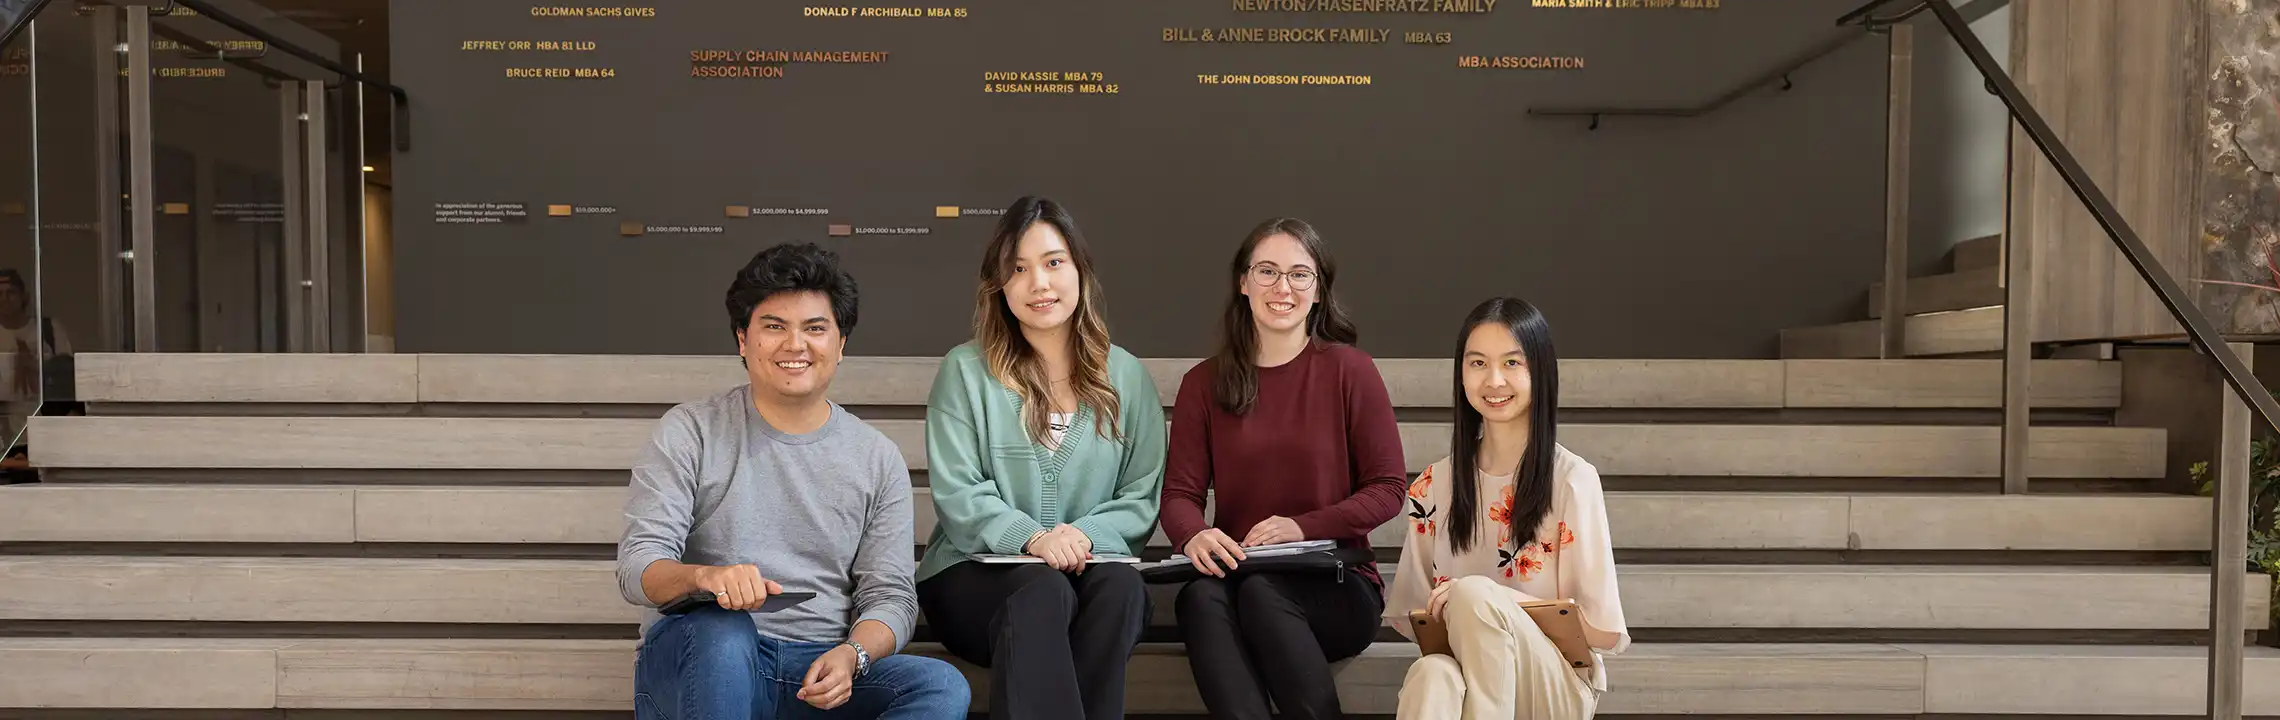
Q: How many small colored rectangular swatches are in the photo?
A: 5